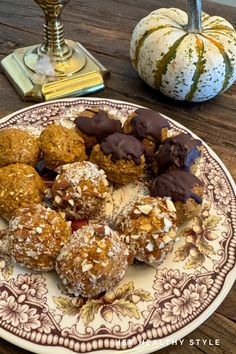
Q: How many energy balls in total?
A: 12